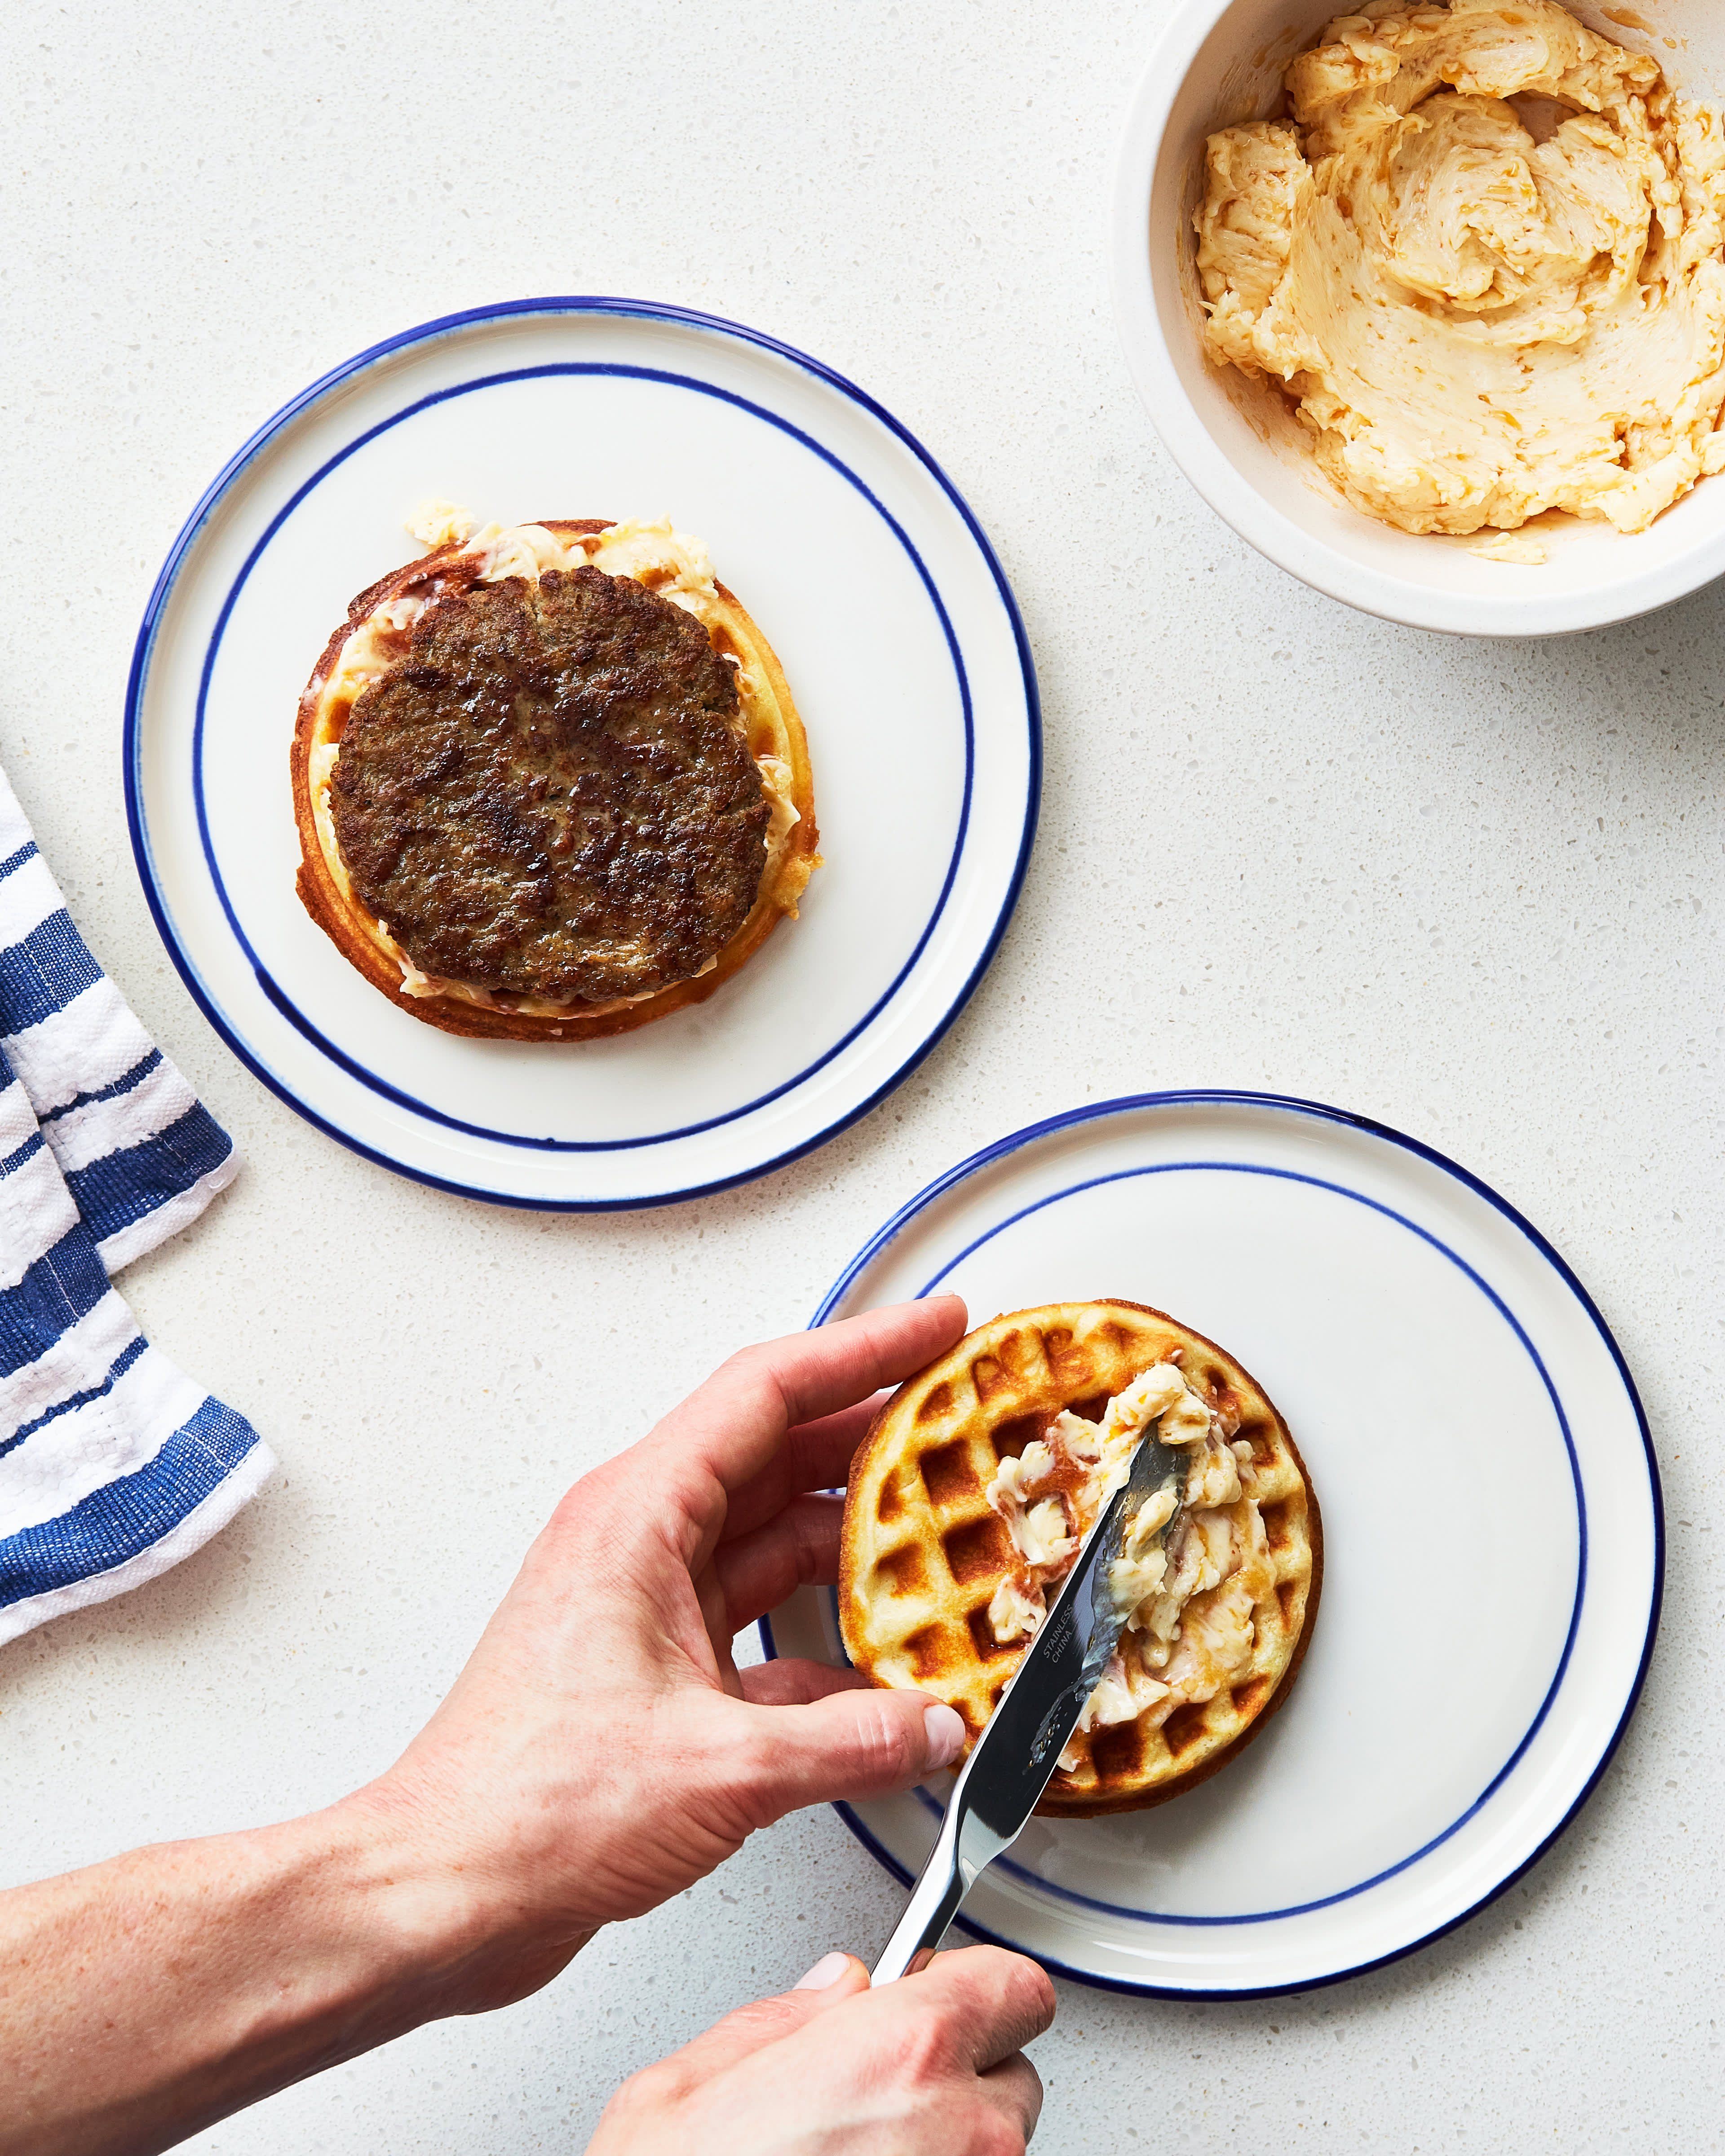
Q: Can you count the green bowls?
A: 0